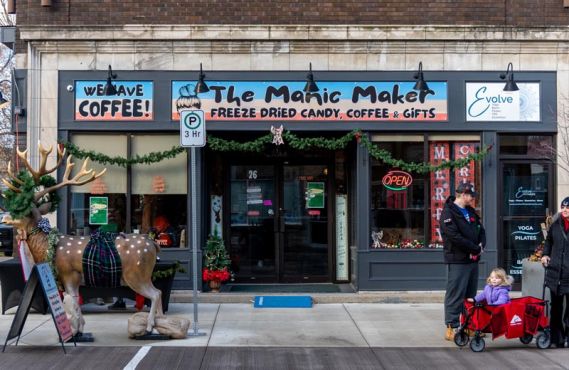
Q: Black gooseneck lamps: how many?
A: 5